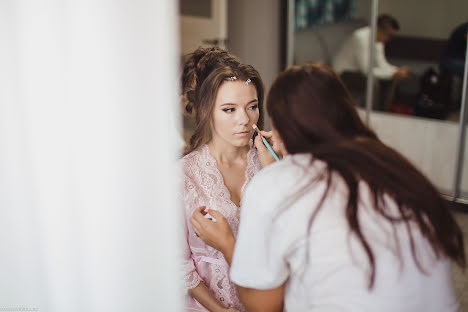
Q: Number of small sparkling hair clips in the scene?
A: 2